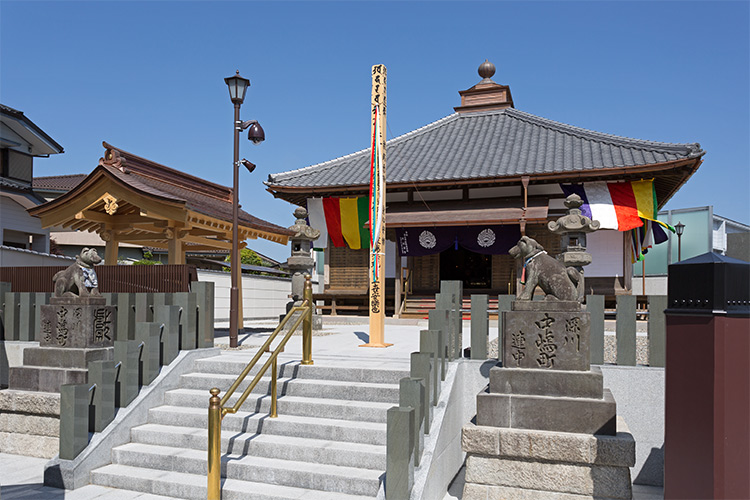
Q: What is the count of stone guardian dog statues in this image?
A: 2